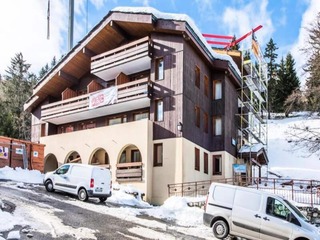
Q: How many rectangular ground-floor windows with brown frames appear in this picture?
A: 4